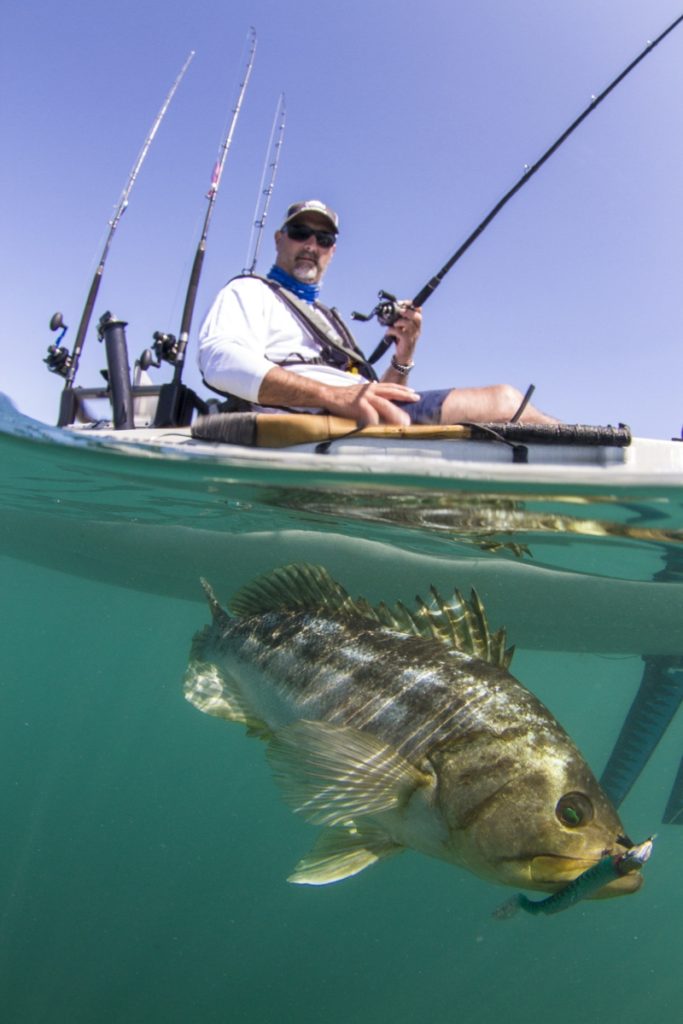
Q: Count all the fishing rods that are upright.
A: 3